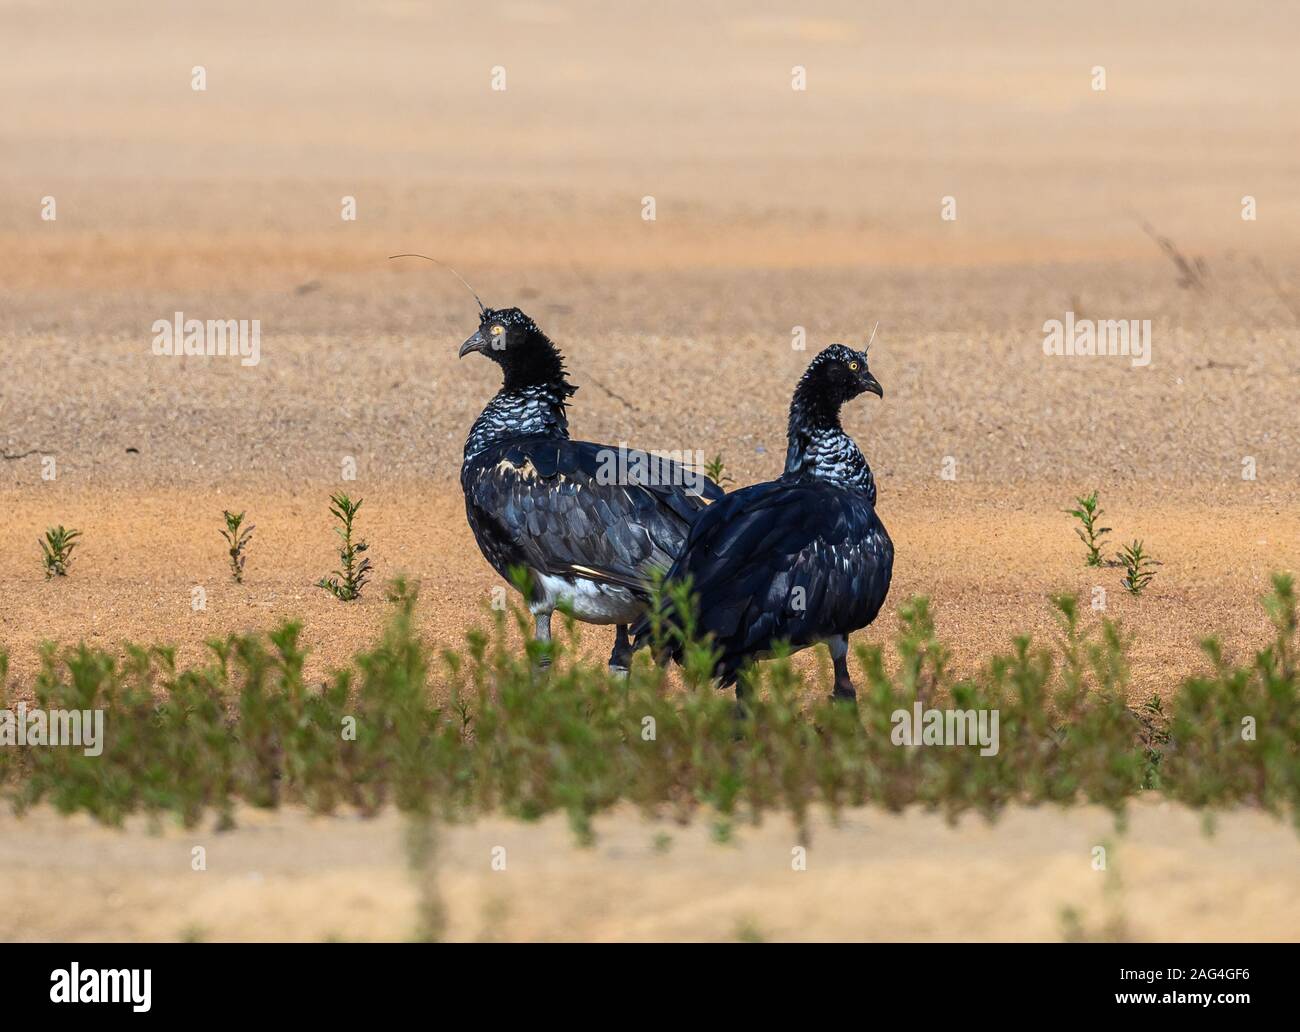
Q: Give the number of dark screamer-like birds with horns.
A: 2